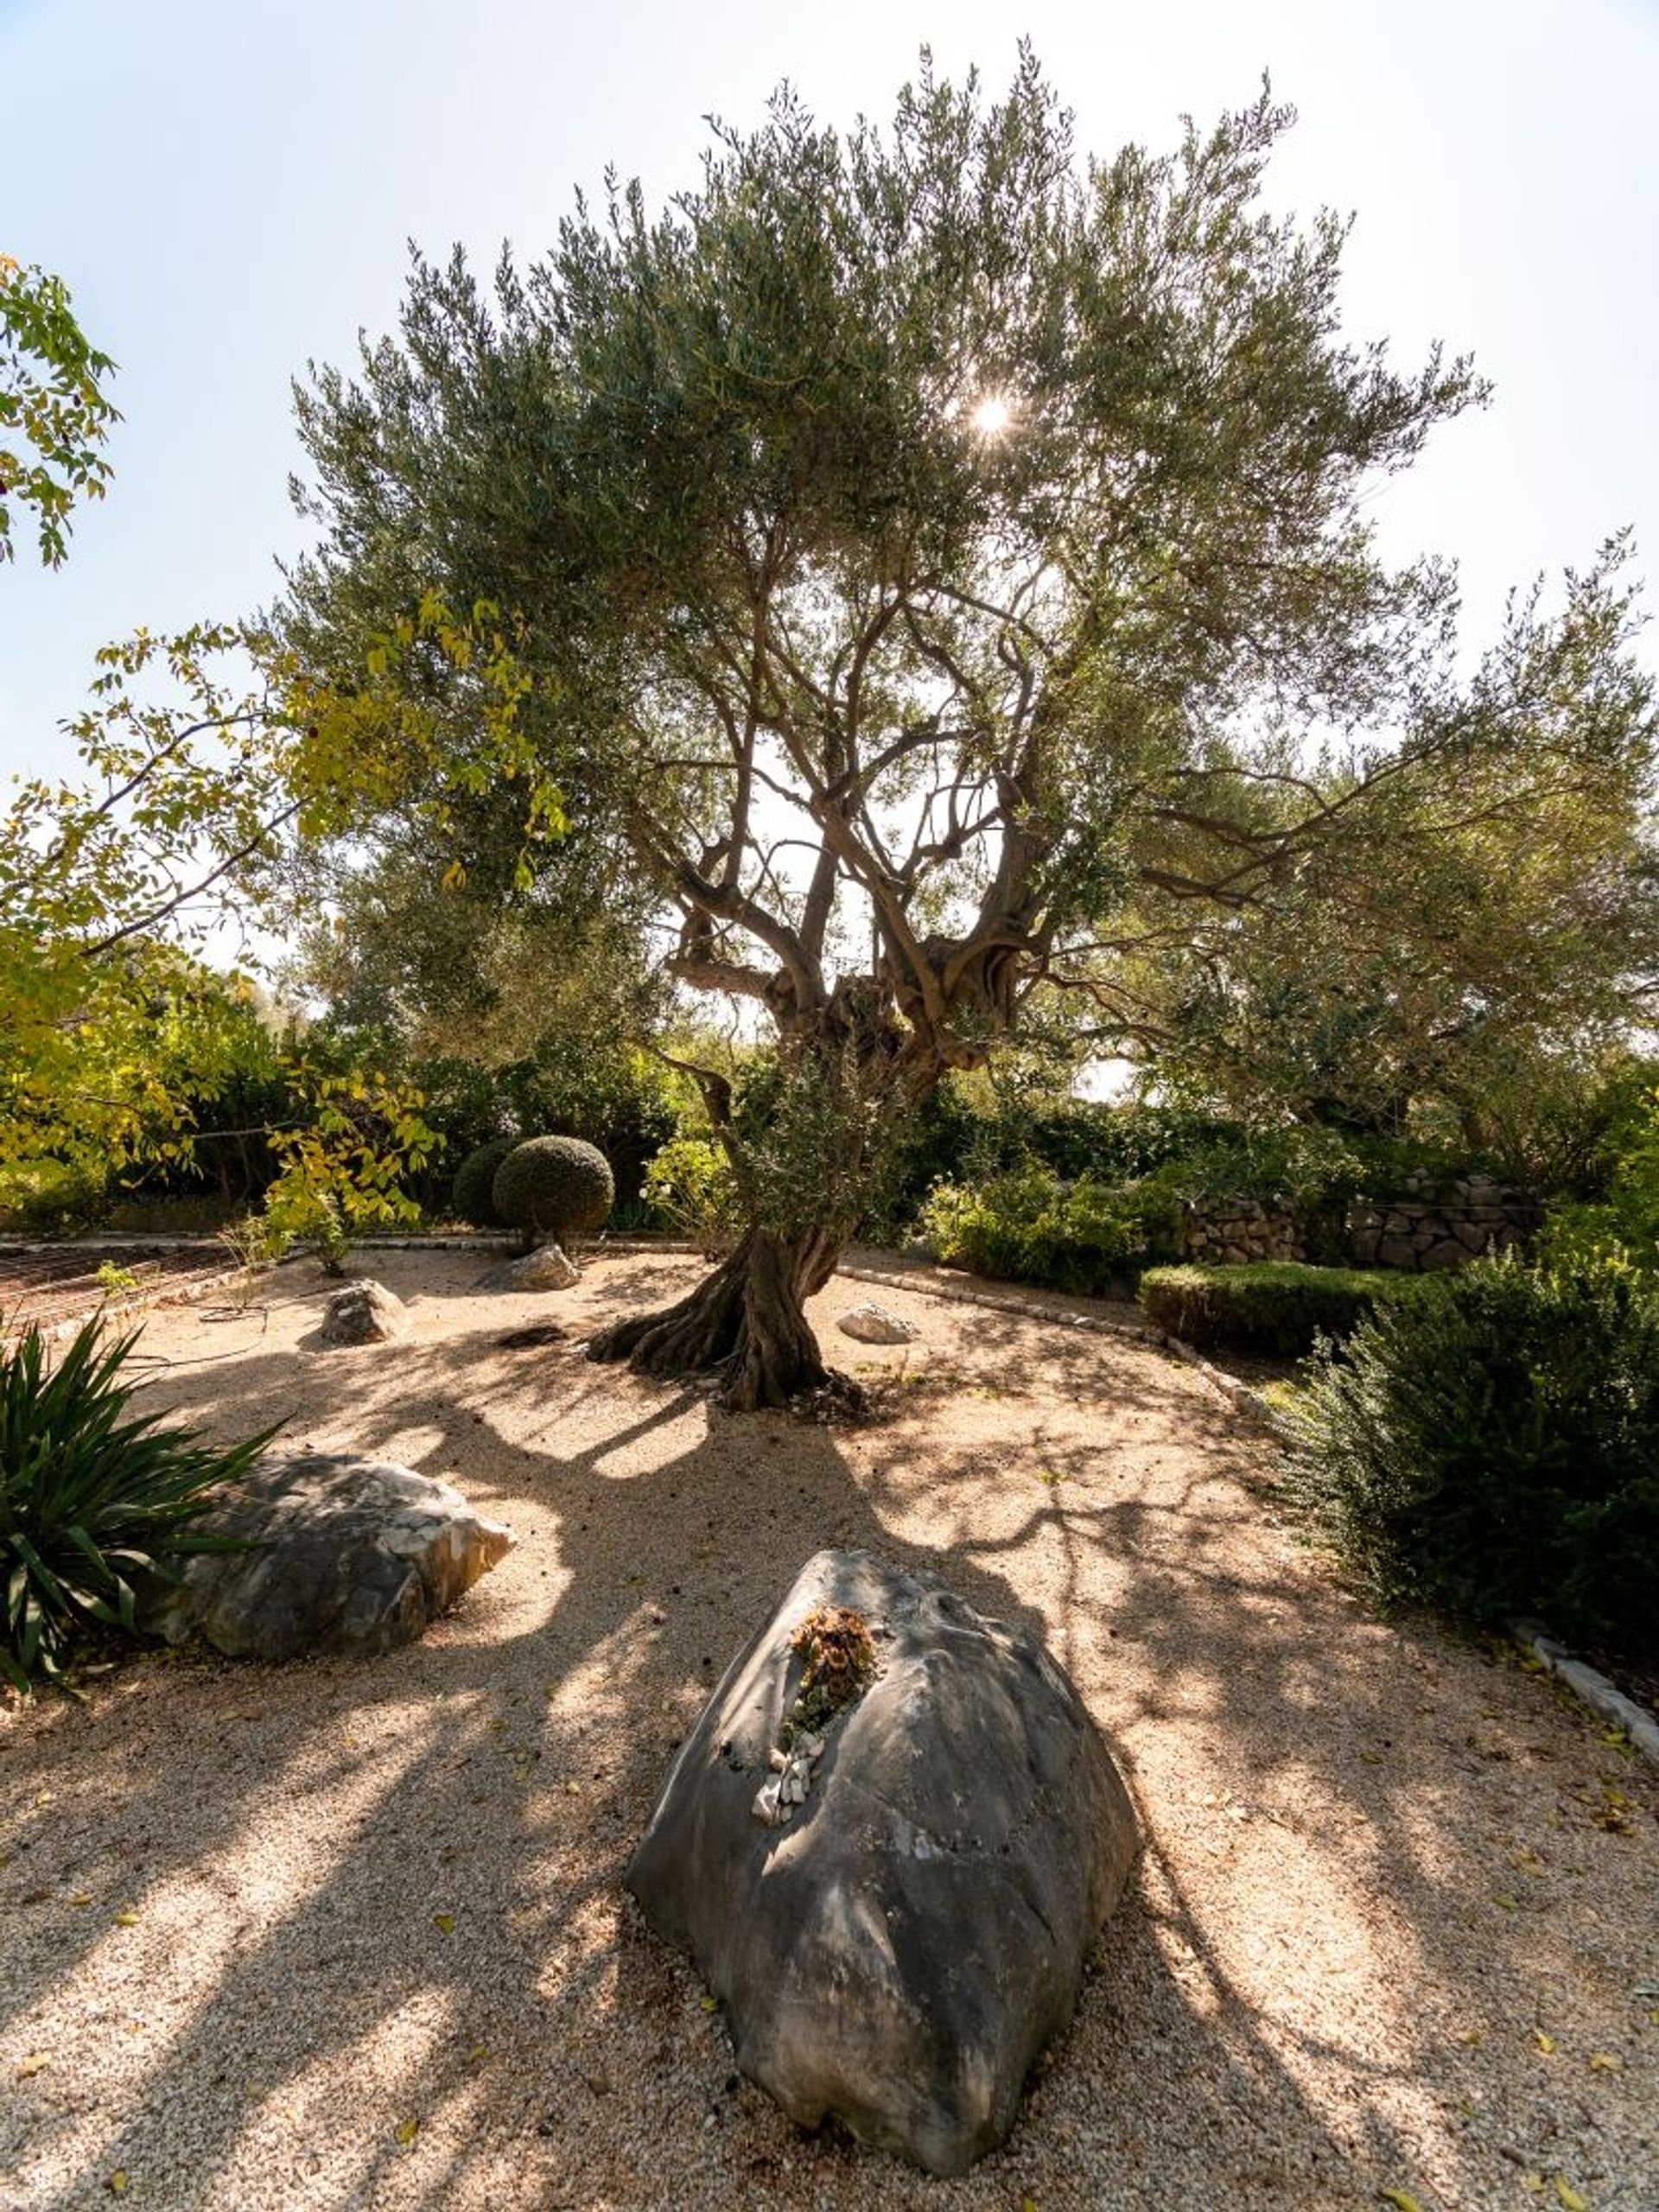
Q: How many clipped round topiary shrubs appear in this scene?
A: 2